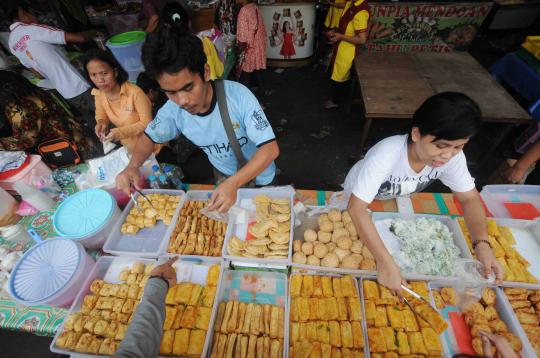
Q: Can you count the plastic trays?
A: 14